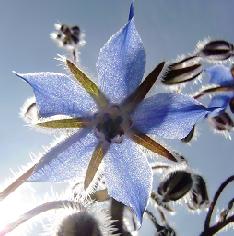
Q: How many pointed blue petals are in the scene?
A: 5